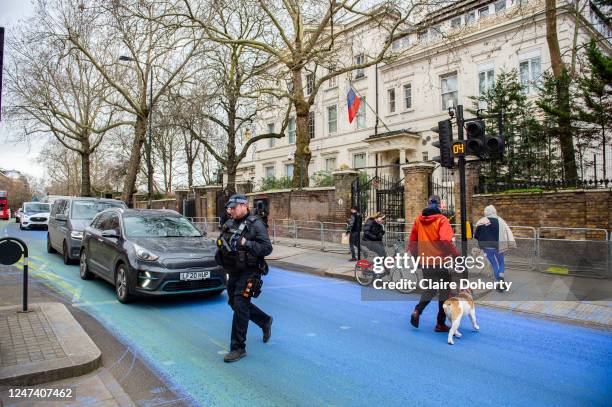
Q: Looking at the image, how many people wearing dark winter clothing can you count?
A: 3